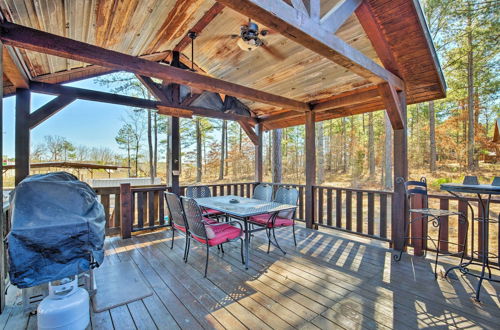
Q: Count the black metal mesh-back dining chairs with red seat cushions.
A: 5